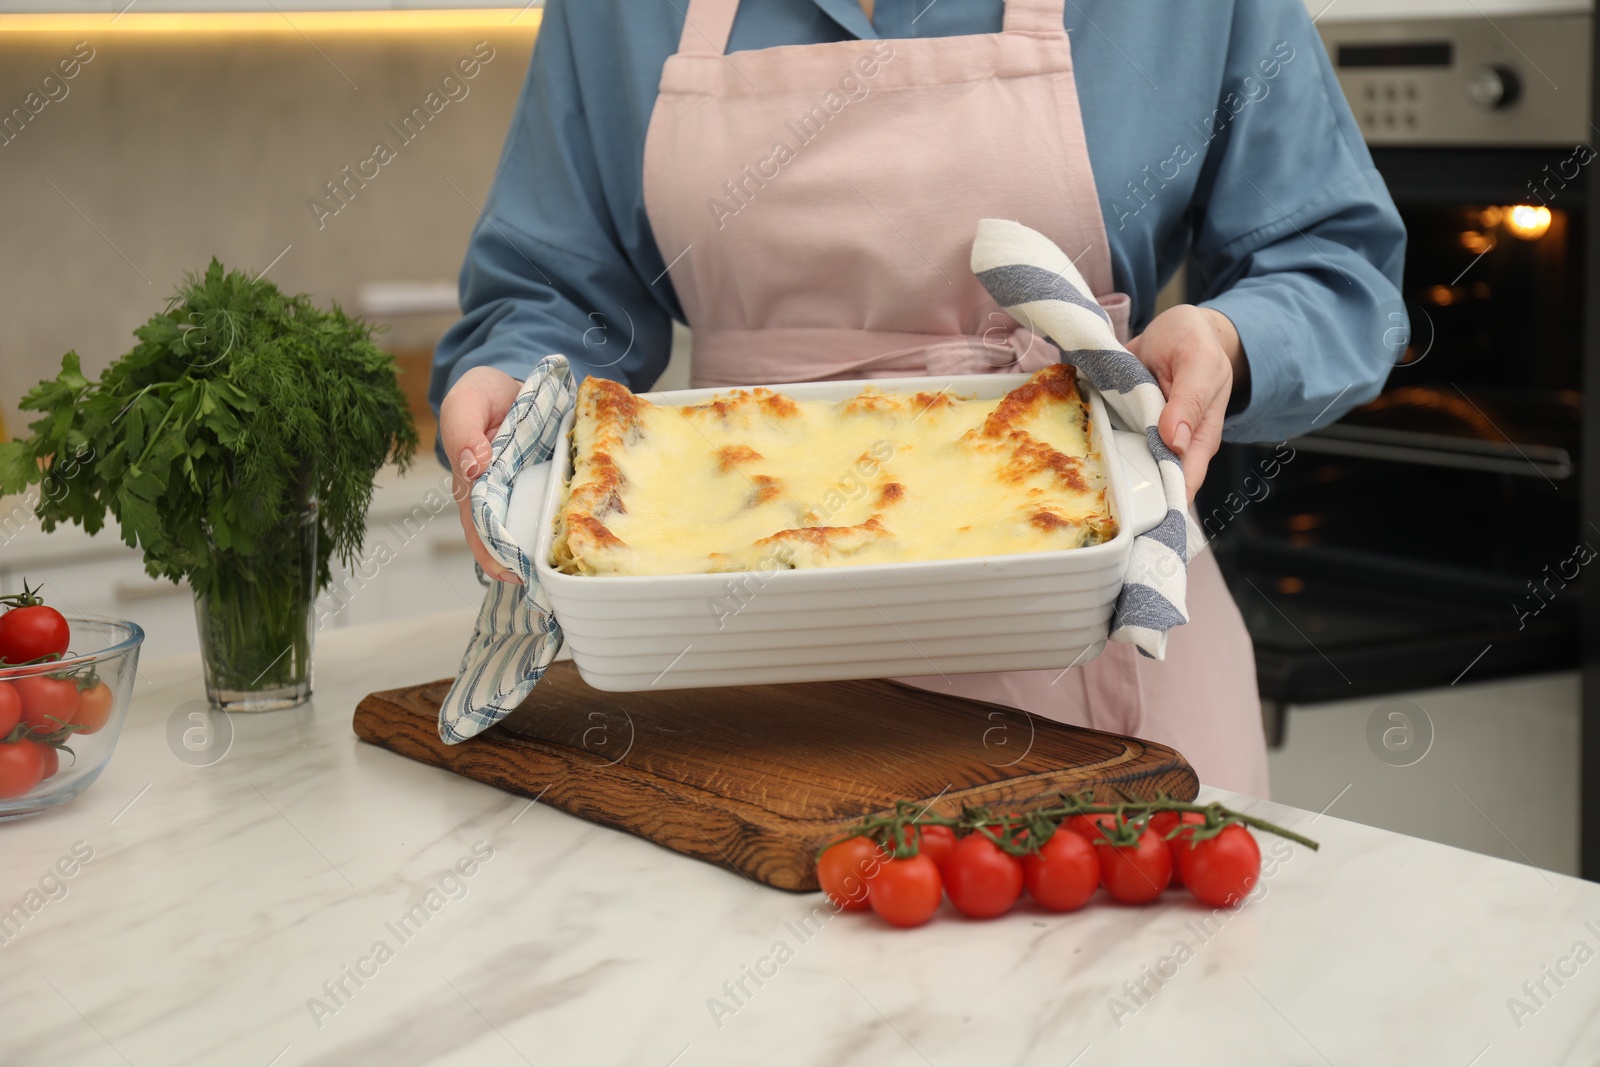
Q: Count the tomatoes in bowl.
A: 6